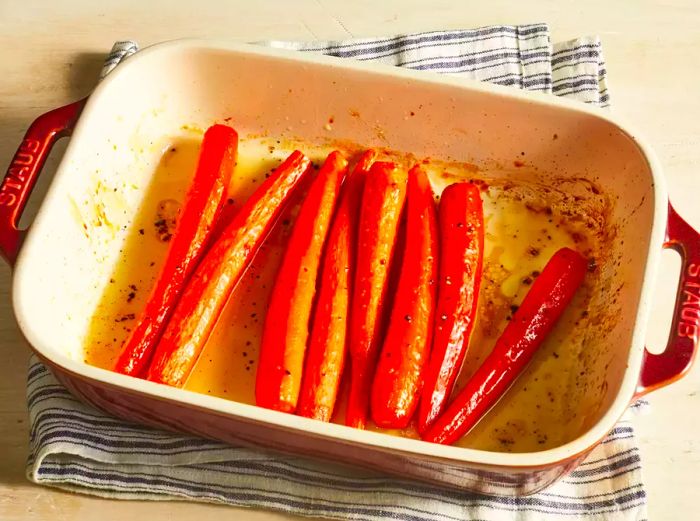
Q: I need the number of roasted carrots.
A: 8